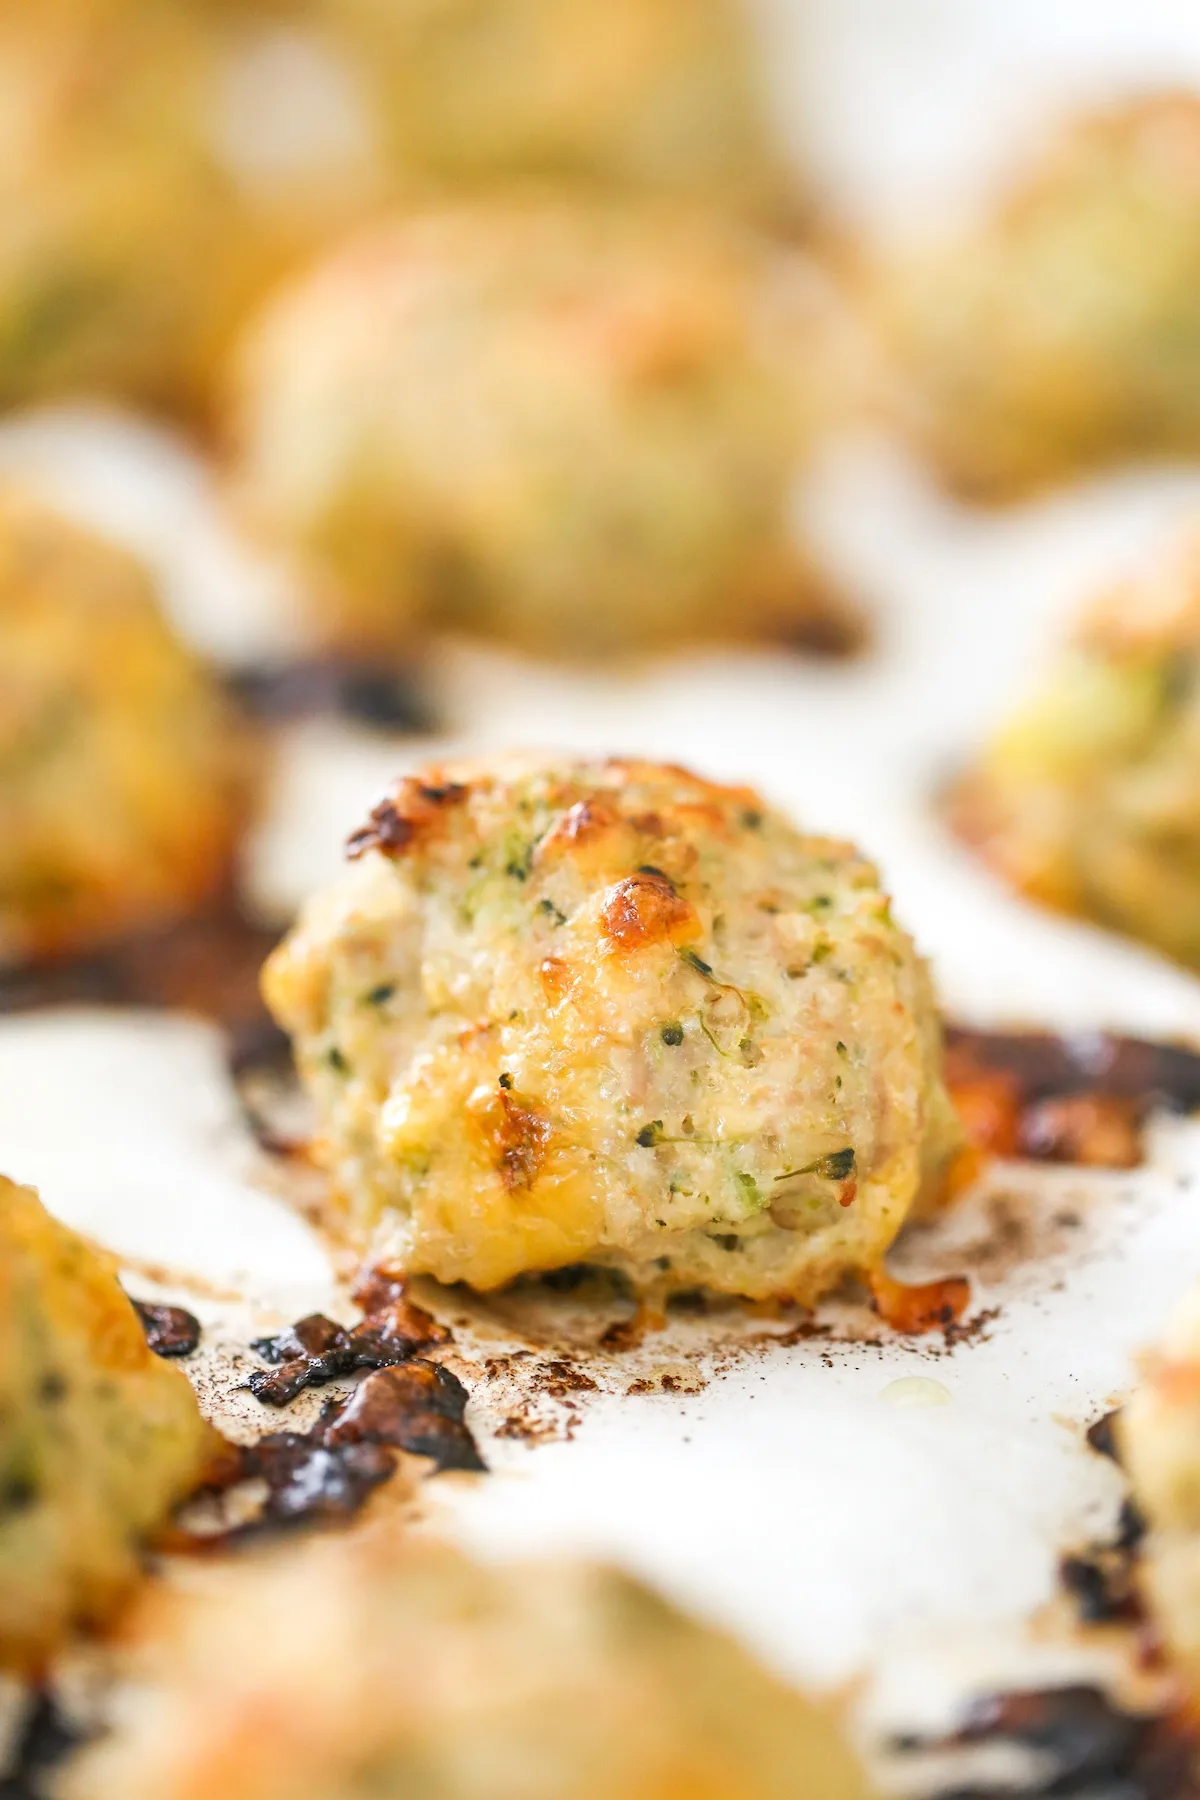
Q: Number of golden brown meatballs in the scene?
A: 10